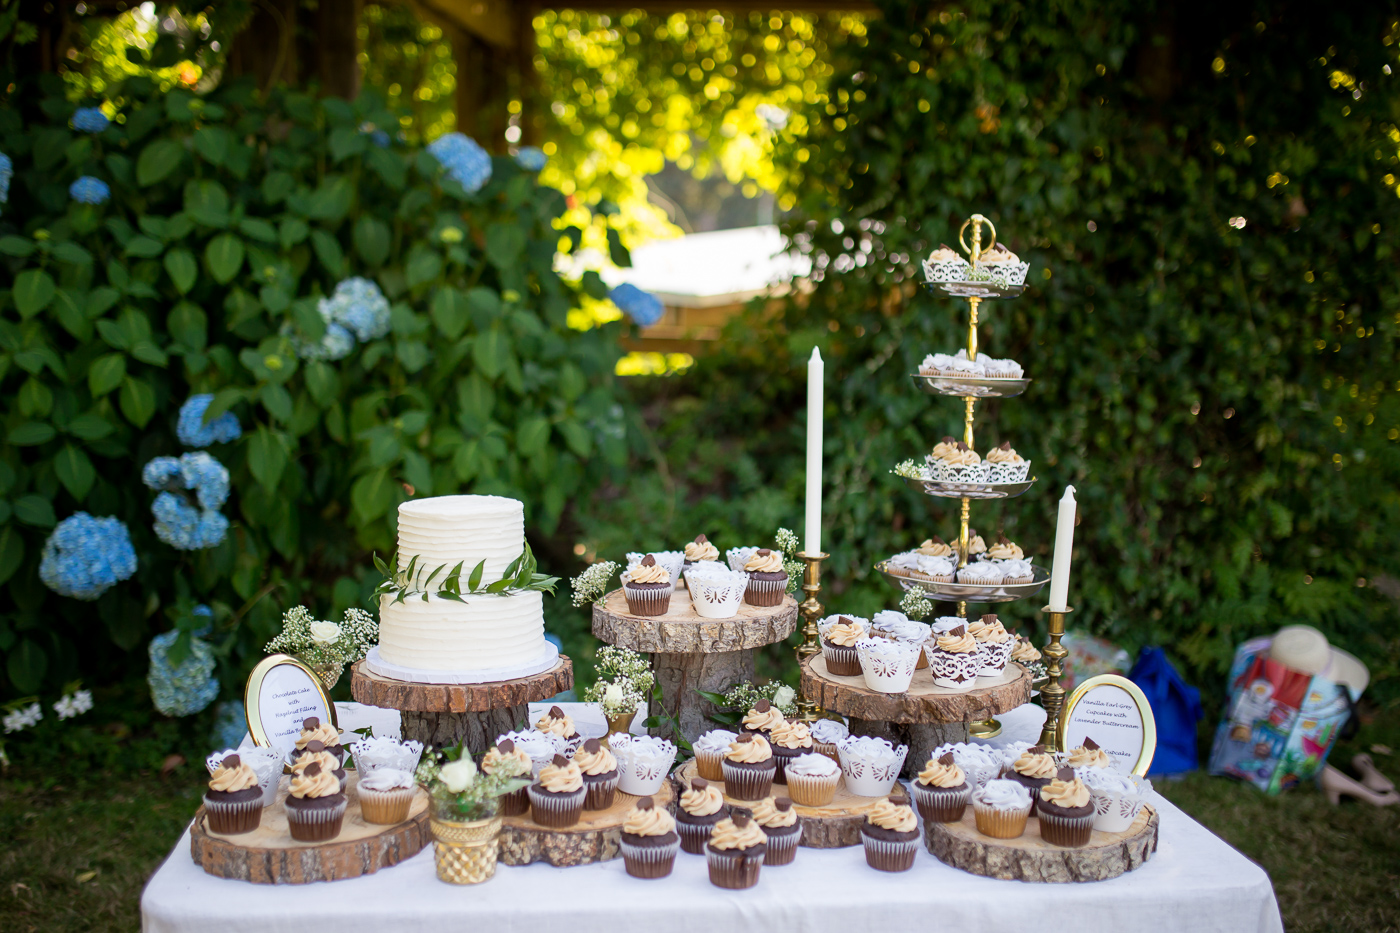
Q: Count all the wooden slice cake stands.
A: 7